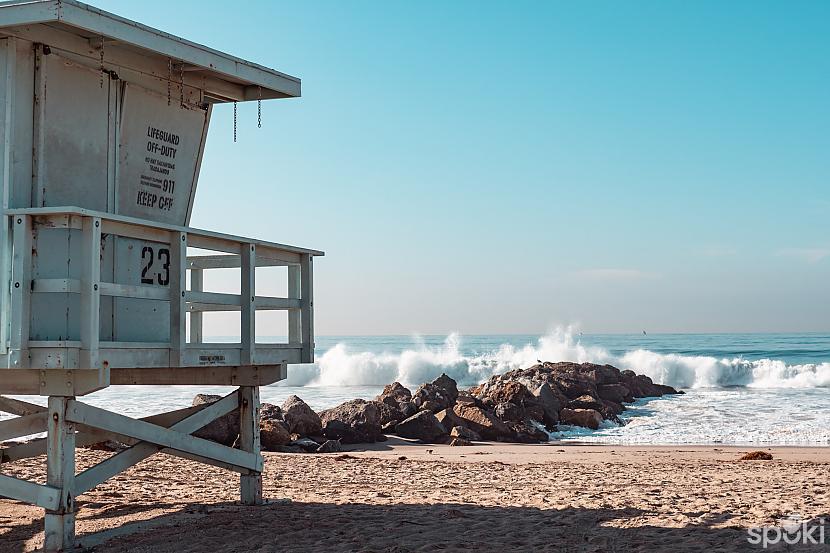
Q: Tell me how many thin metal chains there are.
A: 5